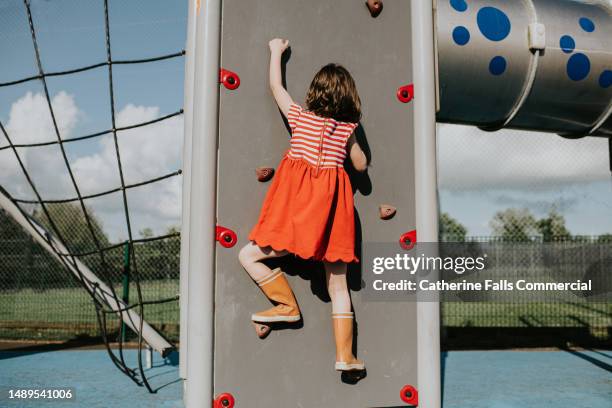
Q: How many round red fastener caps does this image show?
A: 6